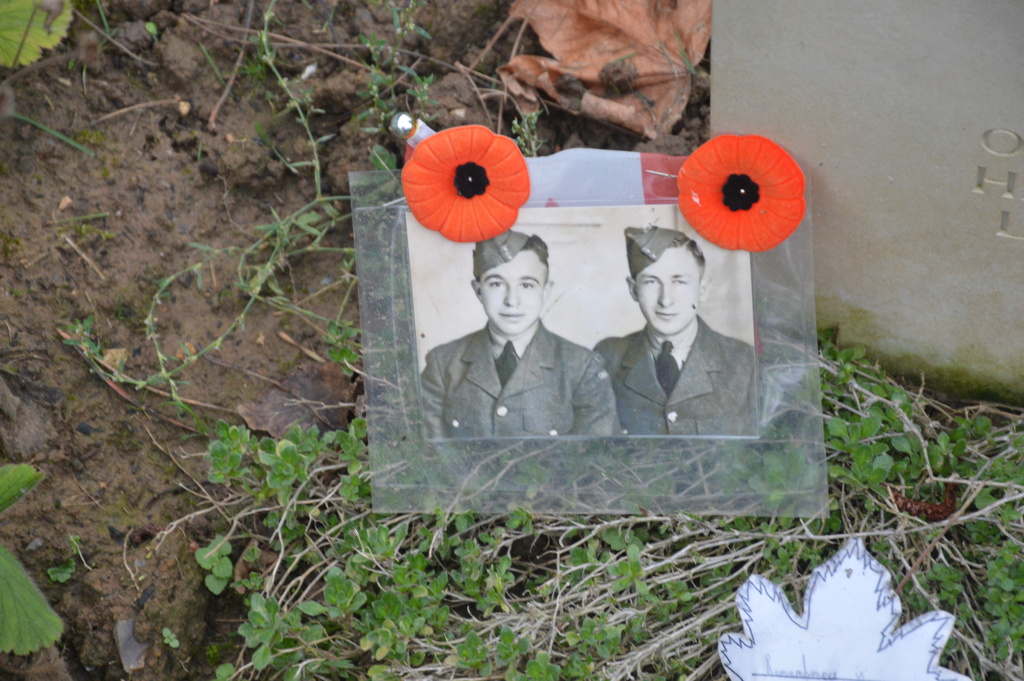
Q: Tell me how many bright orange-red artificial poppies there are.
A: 2